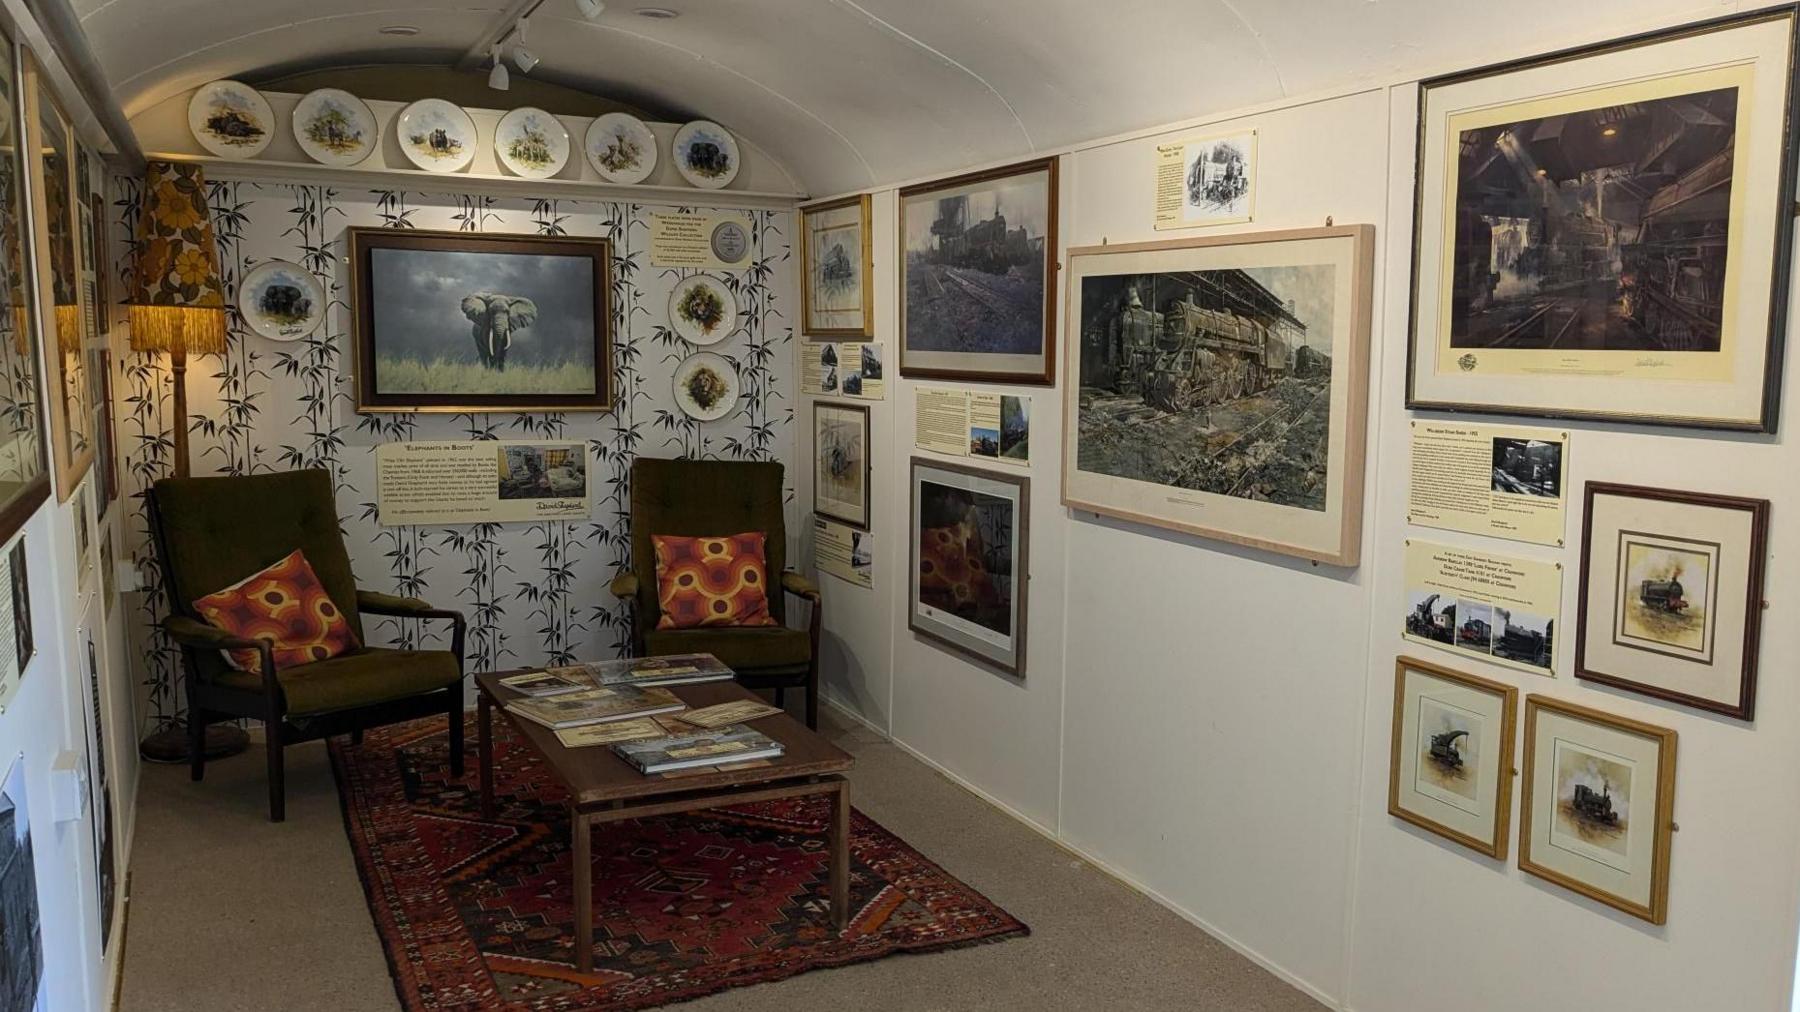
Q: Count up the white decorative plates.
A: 9